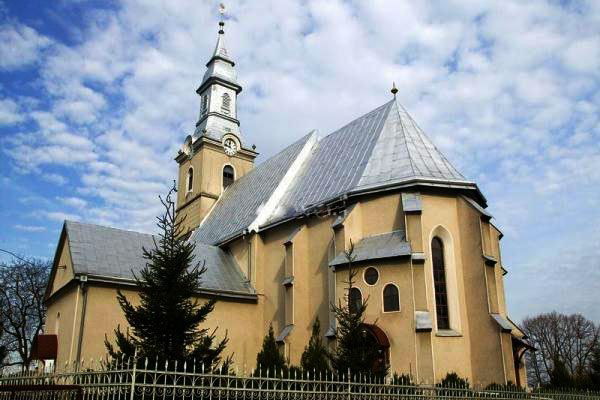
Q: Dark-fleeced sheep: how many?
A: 0